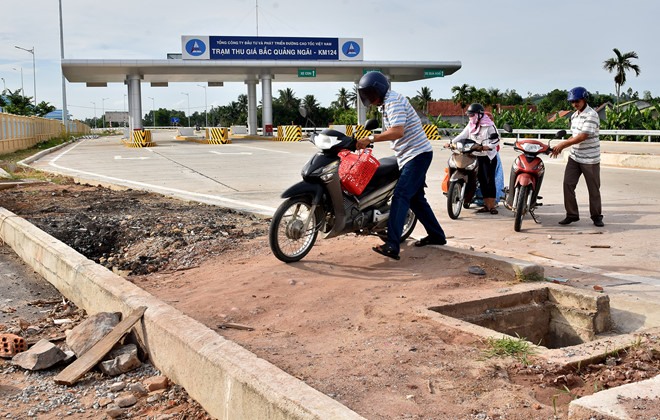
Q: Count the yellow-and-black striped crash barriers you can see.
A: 5